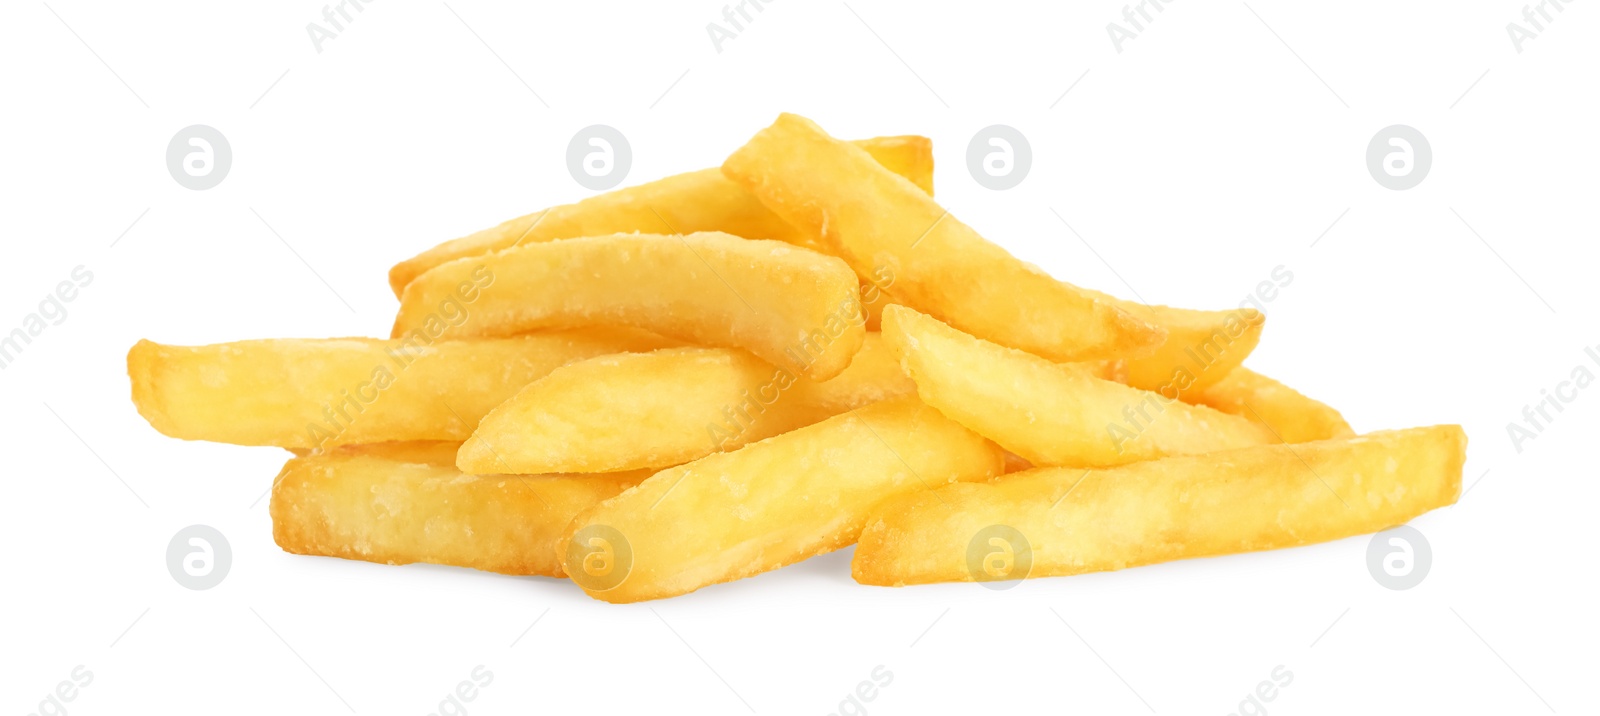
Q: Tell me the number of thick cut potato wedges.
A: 11